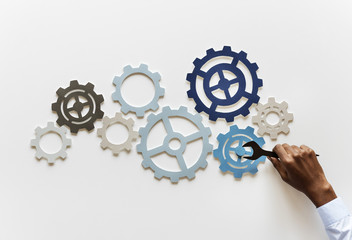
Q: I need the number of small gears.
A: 3